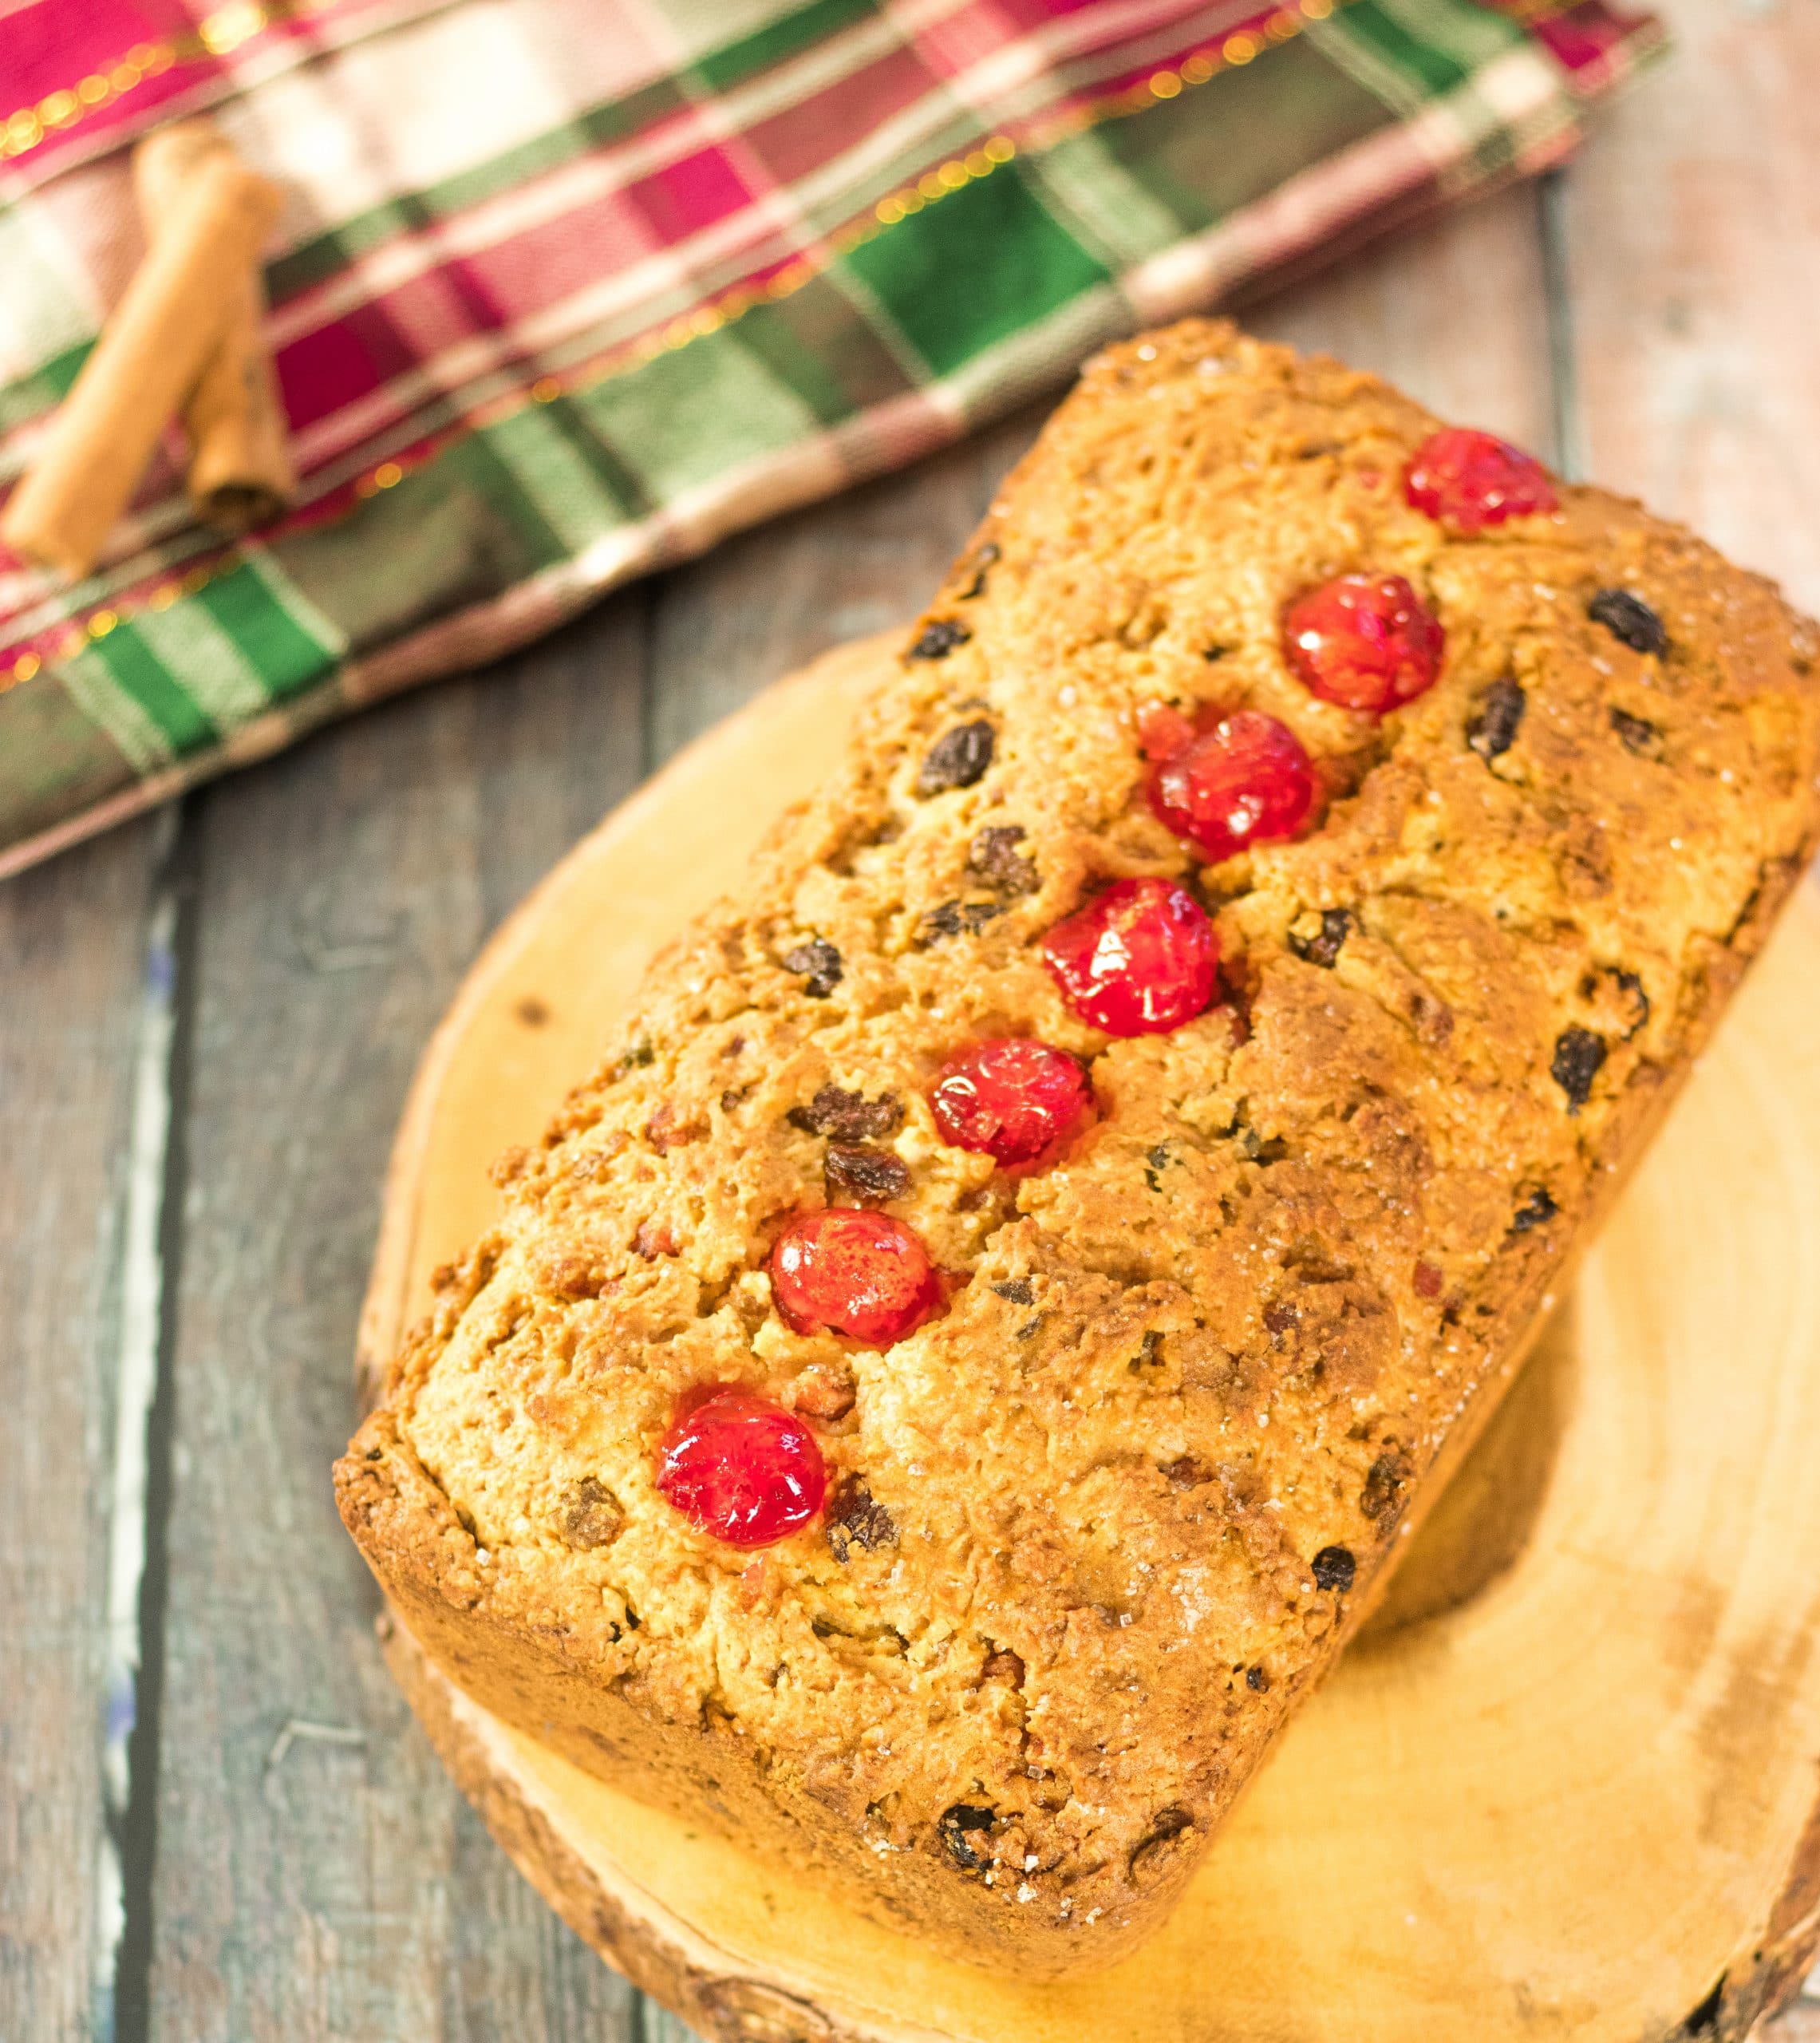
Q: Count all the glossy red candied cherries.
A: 7